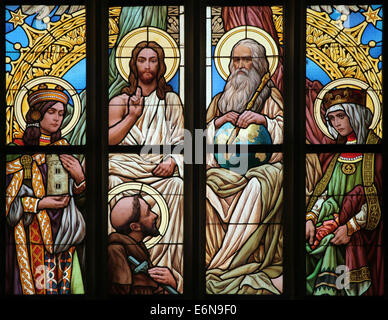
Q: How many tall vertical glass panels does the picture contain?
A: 4